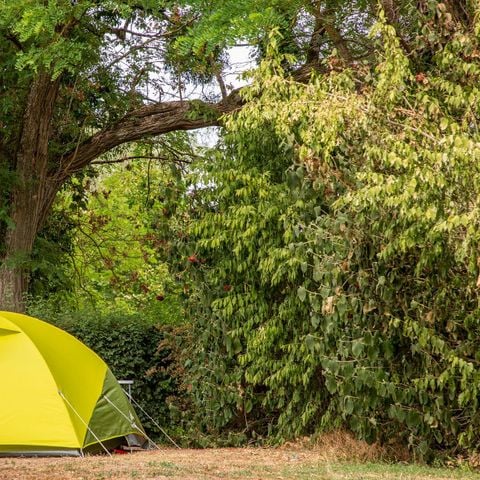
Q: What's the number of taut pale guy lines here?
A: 3